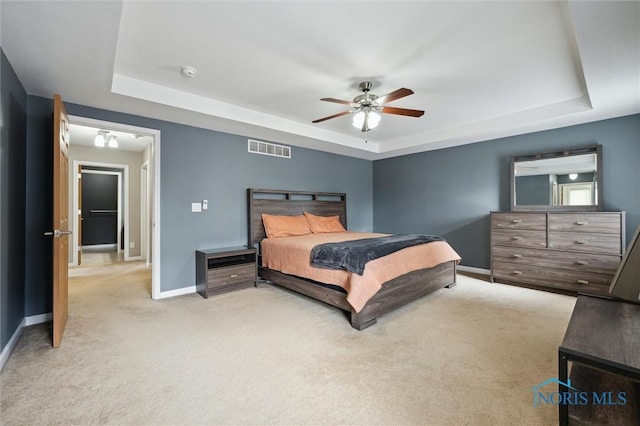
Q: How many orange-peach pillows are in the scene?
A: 2